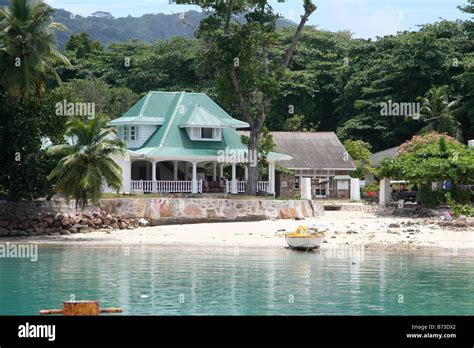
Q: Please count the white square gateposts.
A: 3